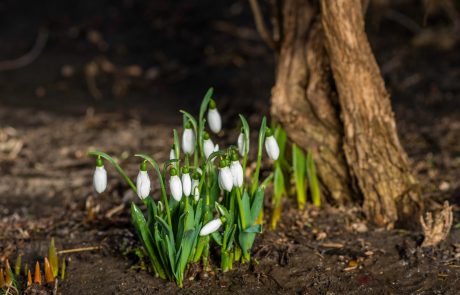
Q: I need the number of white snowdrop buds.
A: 14